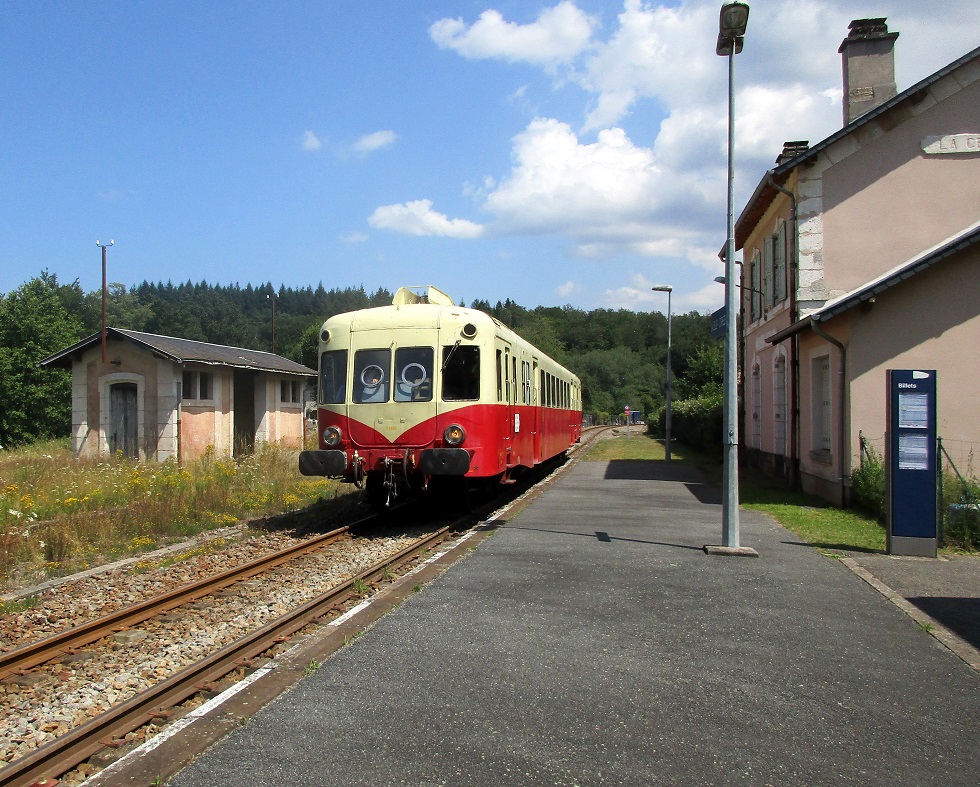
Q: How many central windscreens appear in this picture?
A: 2